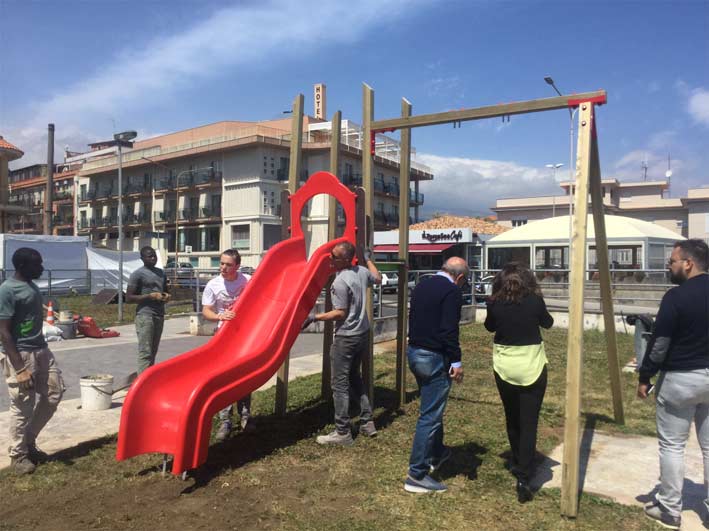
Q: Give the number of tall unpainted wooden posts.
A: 6